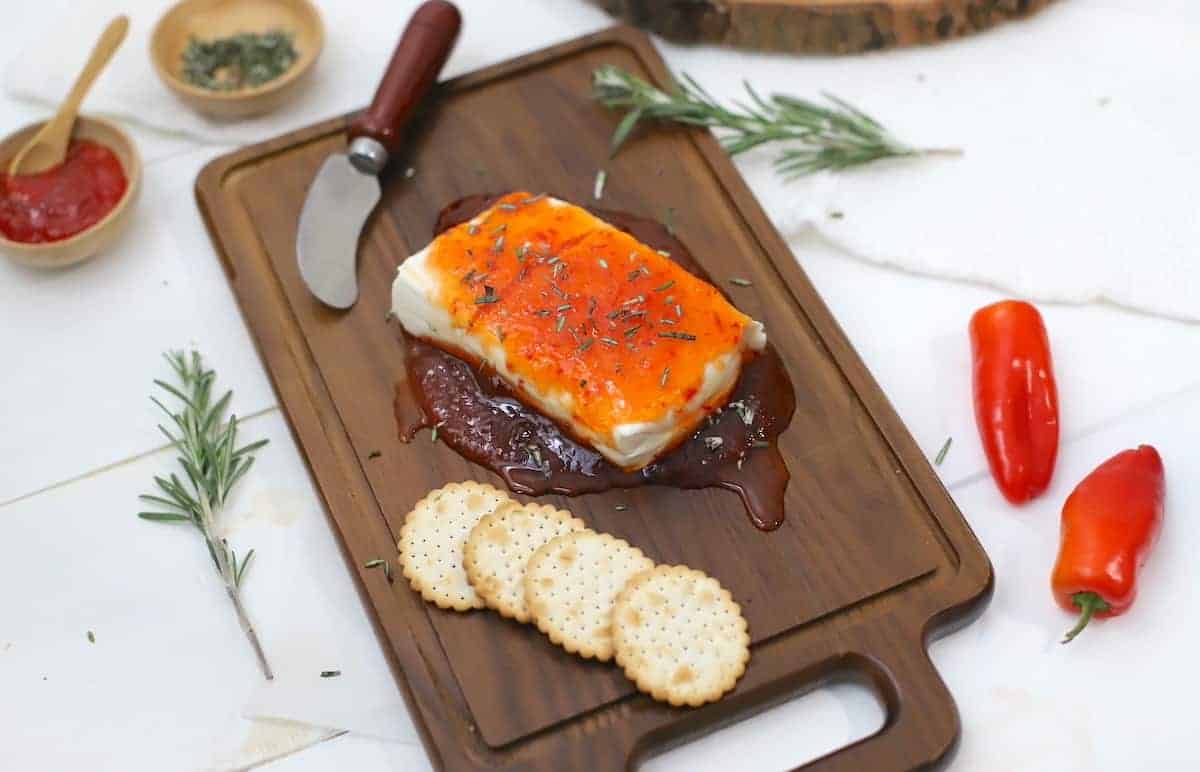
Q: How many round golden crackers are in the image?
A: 4